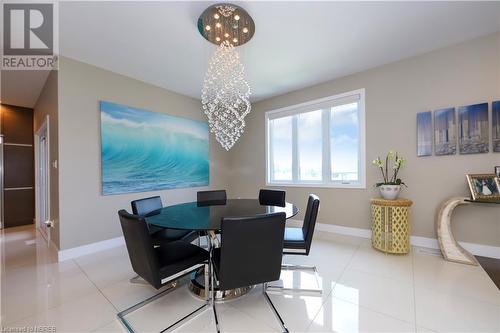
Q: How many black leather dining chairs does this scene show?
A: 6